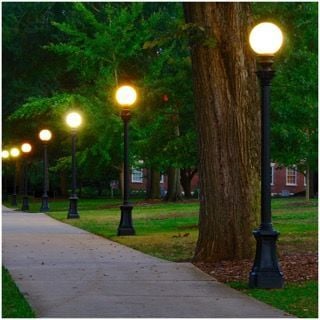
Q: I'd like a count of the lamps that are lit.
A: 7